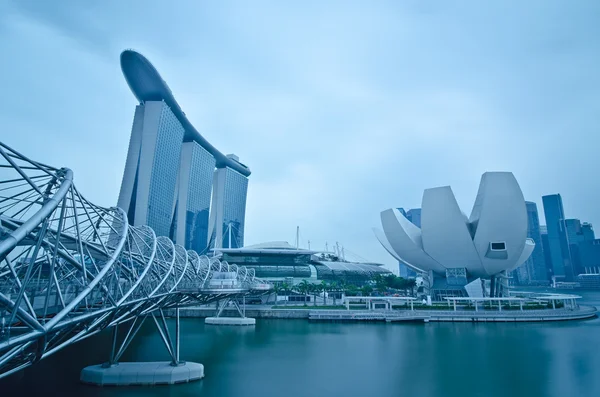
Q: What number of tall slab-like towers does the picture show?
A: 3